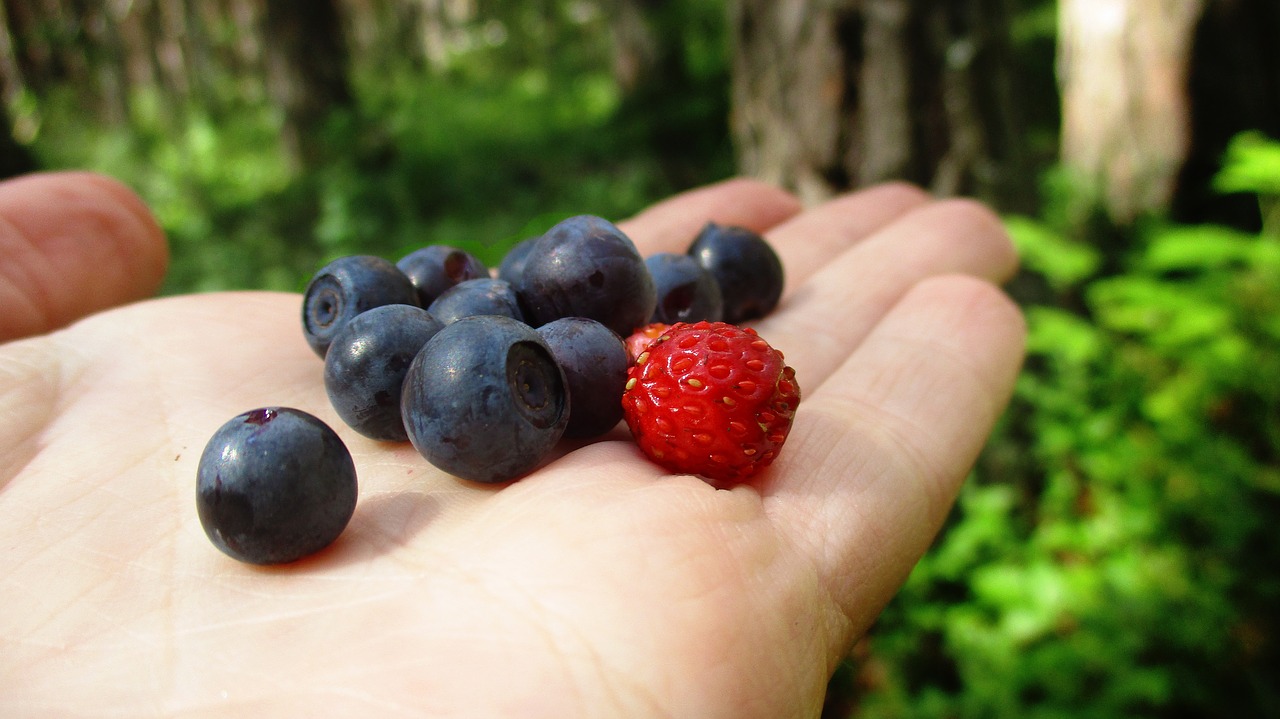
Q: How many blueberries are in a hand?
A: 11